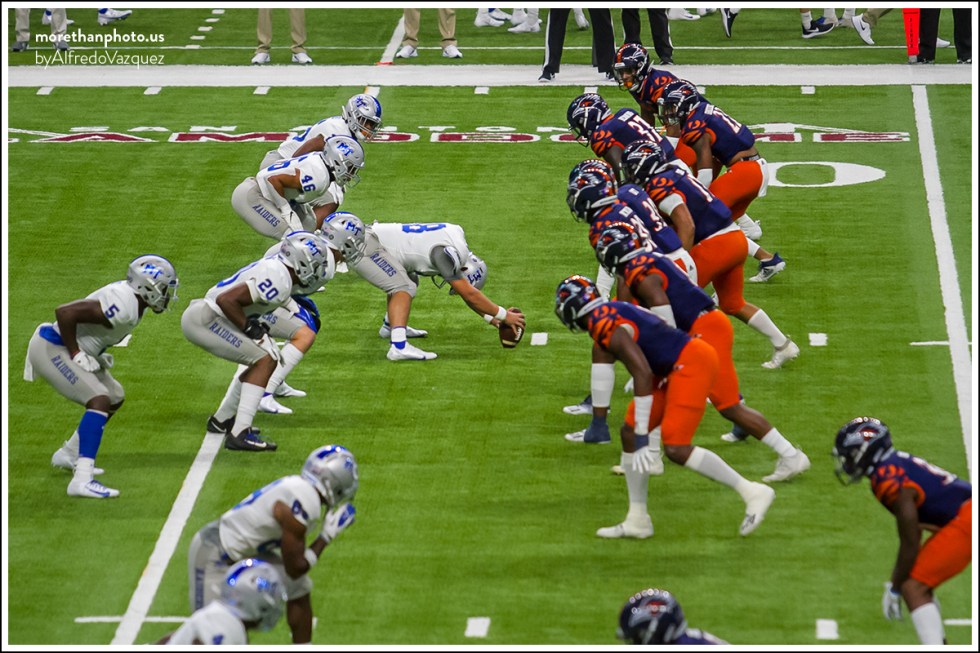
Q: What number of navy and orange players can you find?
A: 10